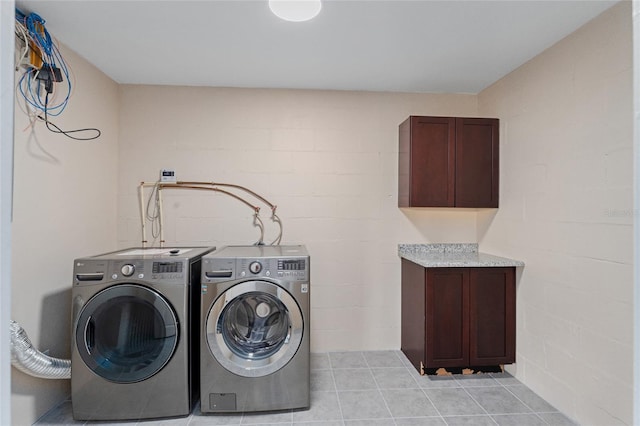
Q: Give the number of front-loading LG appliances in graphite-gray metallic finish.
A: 2